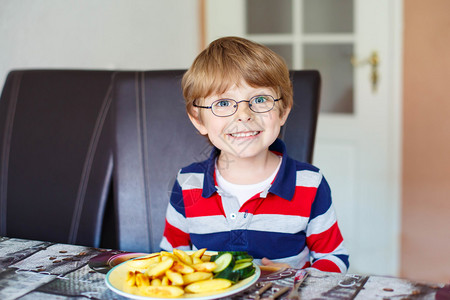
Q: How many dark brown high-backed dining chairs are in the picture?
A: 2